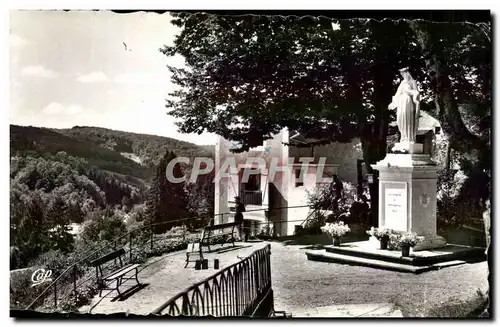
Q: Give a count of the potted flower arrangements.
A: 3